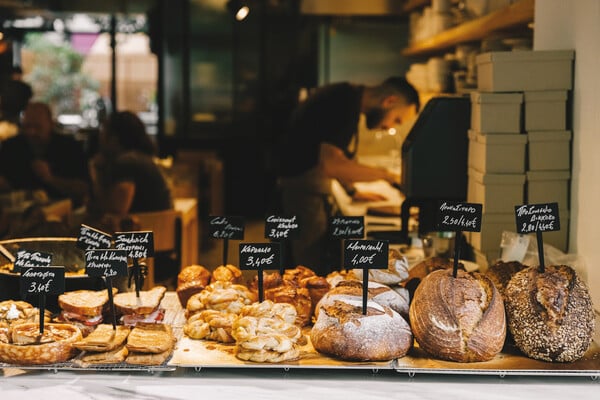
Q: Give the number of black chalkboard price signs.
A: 12